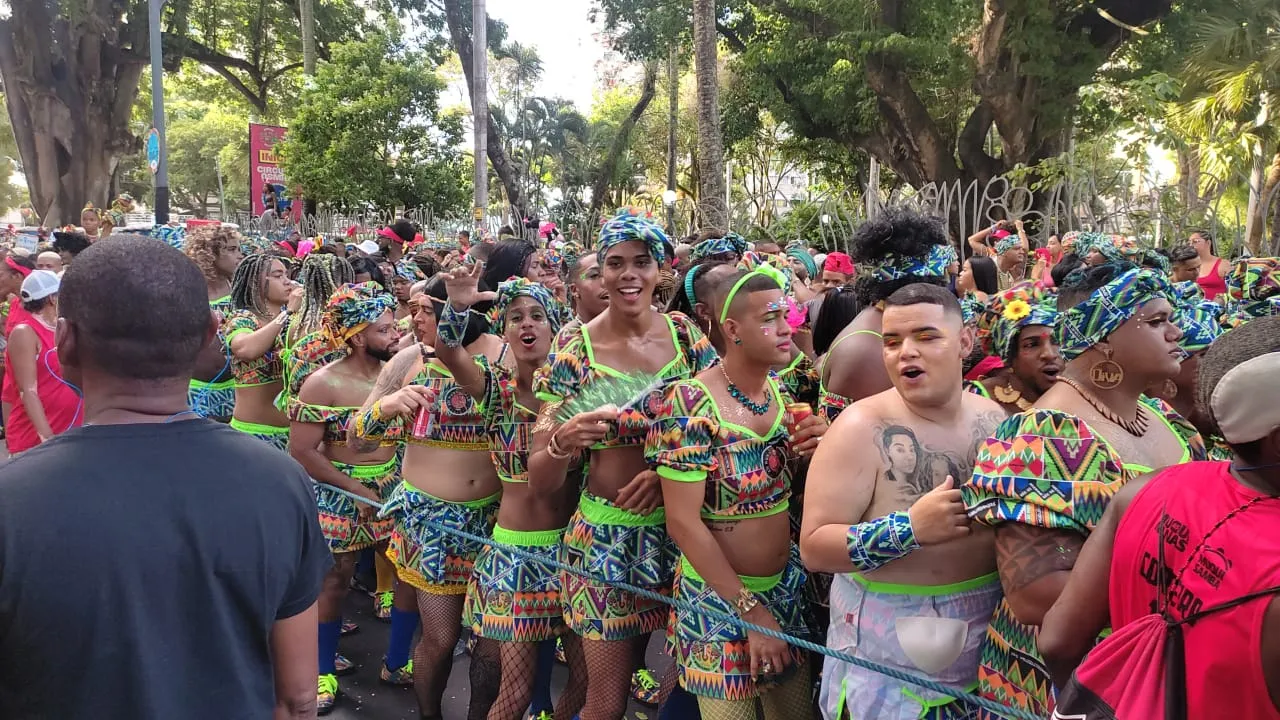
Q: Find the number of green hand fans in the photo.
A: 1